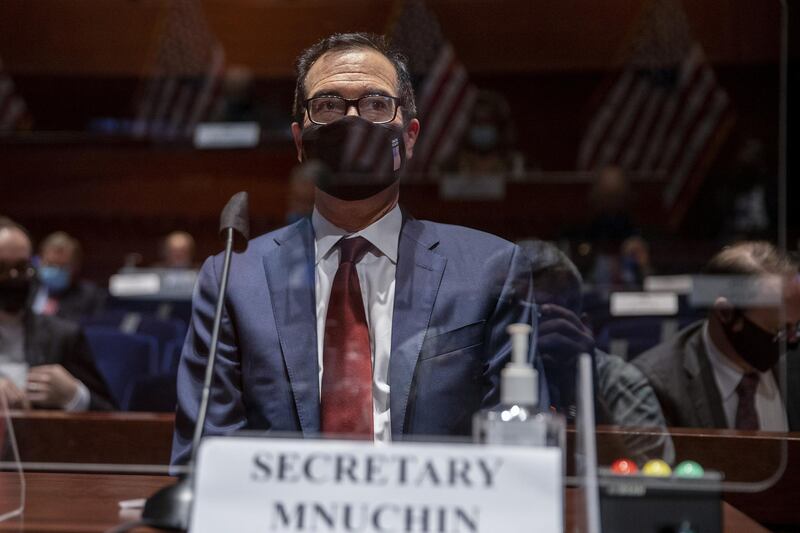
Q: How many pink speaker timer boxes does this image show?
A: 0